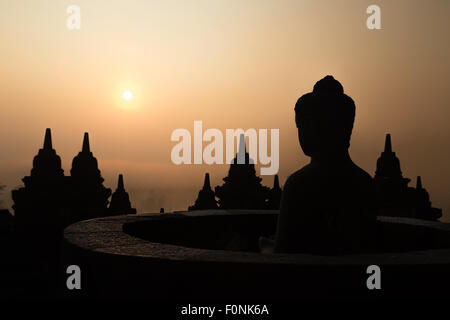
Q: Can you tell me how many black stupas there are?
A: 8